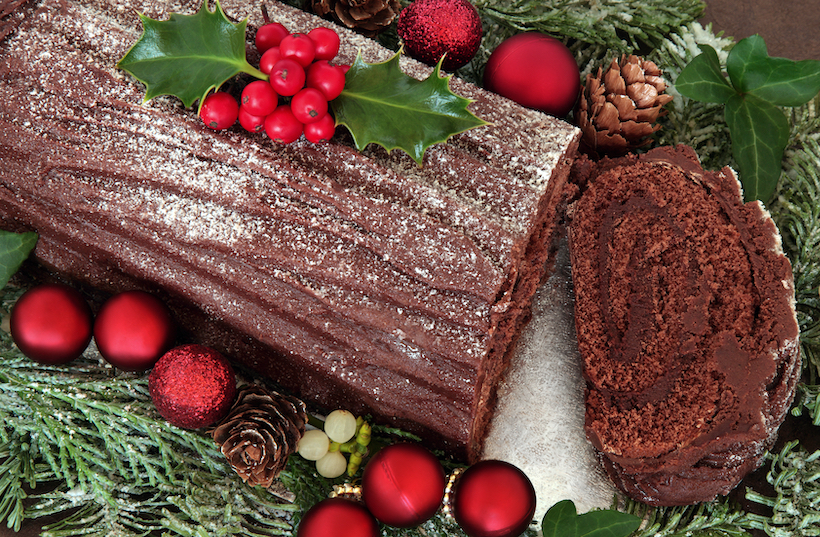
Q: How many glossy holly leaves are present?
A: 2